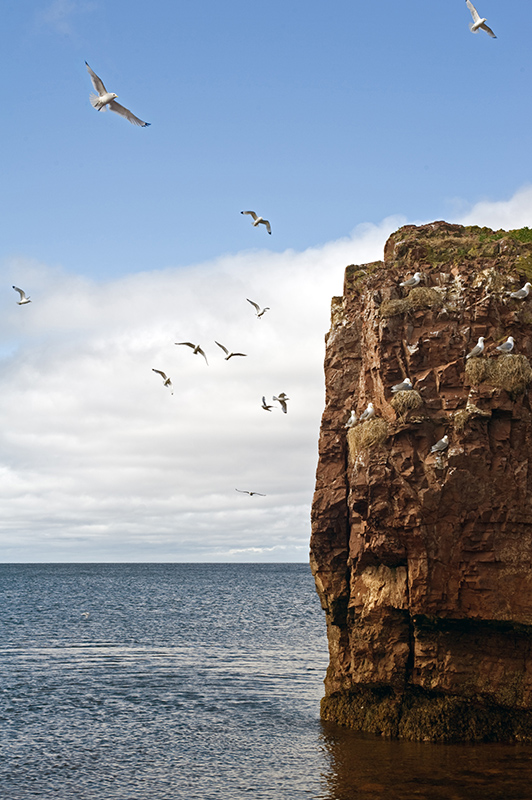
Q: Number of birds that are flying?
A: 11